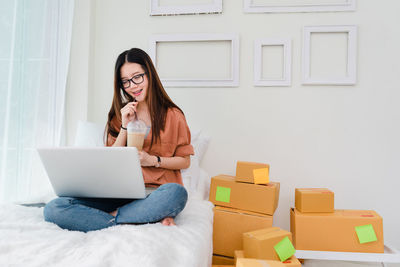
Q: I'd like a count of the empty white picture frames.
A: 5